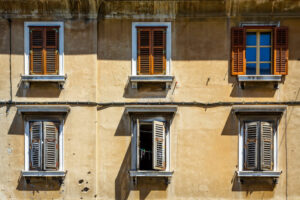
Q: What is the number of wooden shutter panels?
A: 12